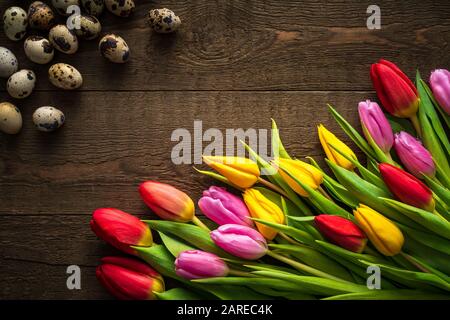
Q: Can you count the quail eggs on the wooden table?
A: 15